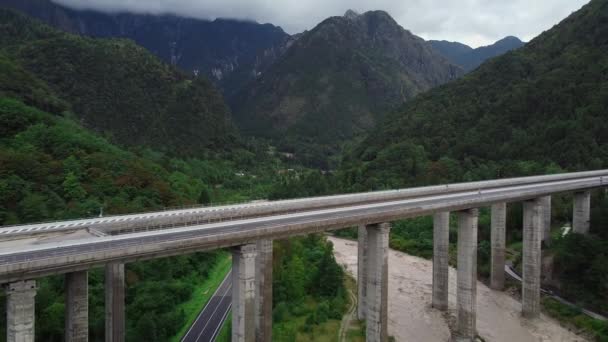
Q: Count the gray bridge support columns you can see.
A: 13